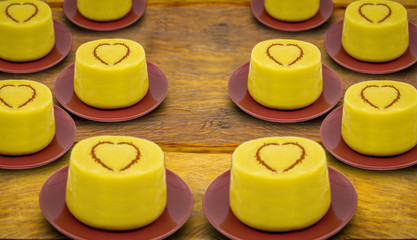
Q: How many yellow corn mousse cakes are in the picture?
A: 10